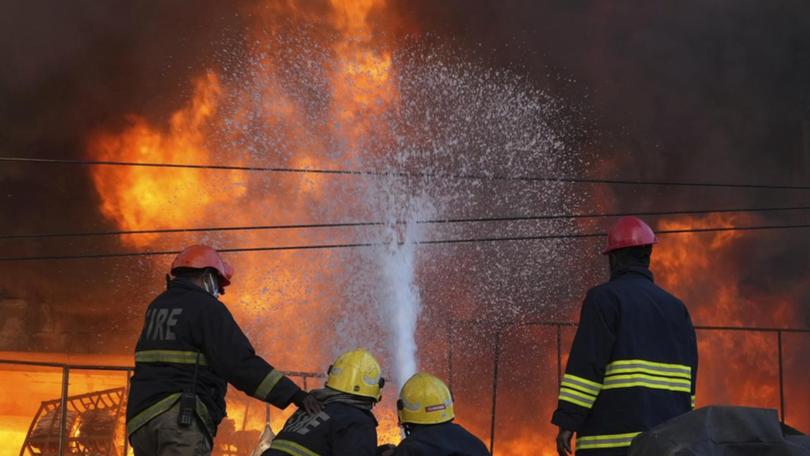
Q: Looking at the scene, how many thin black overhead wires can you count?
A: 3